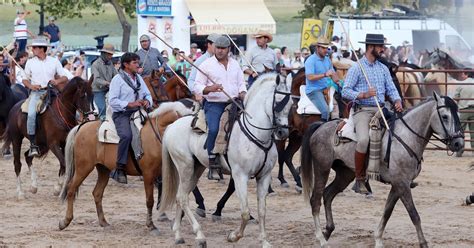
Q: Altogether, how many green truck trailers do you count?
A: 0